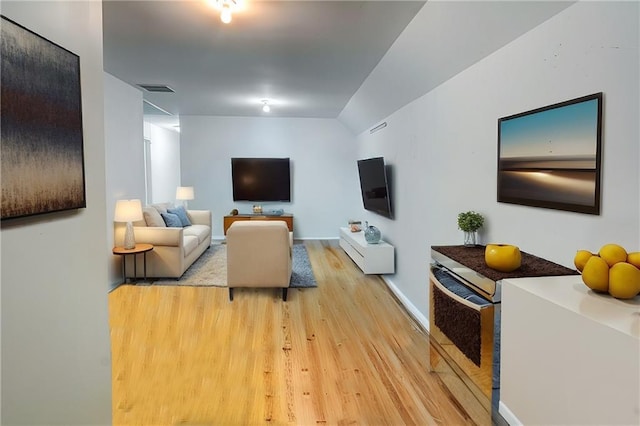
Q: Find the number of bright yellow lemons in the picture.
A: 5